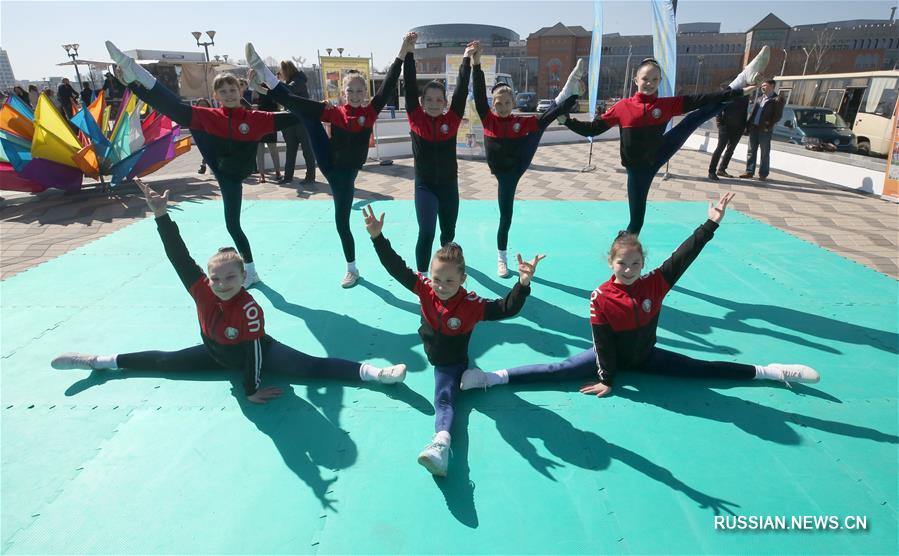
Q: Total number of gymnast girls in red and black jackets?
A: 8